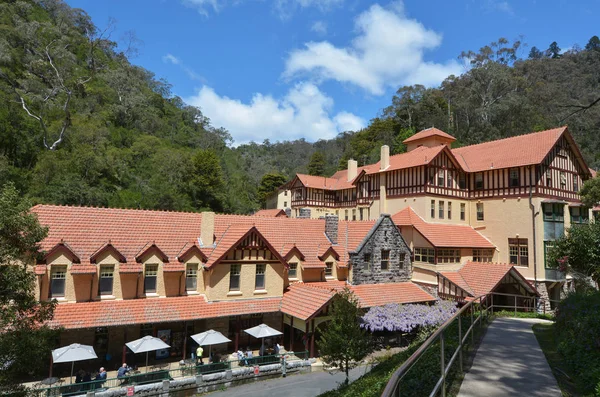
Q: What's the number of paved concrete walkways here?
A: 1